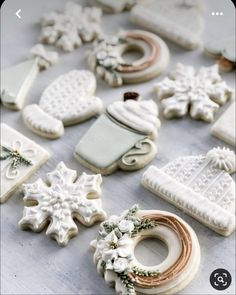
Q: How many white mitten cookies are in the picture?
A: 1